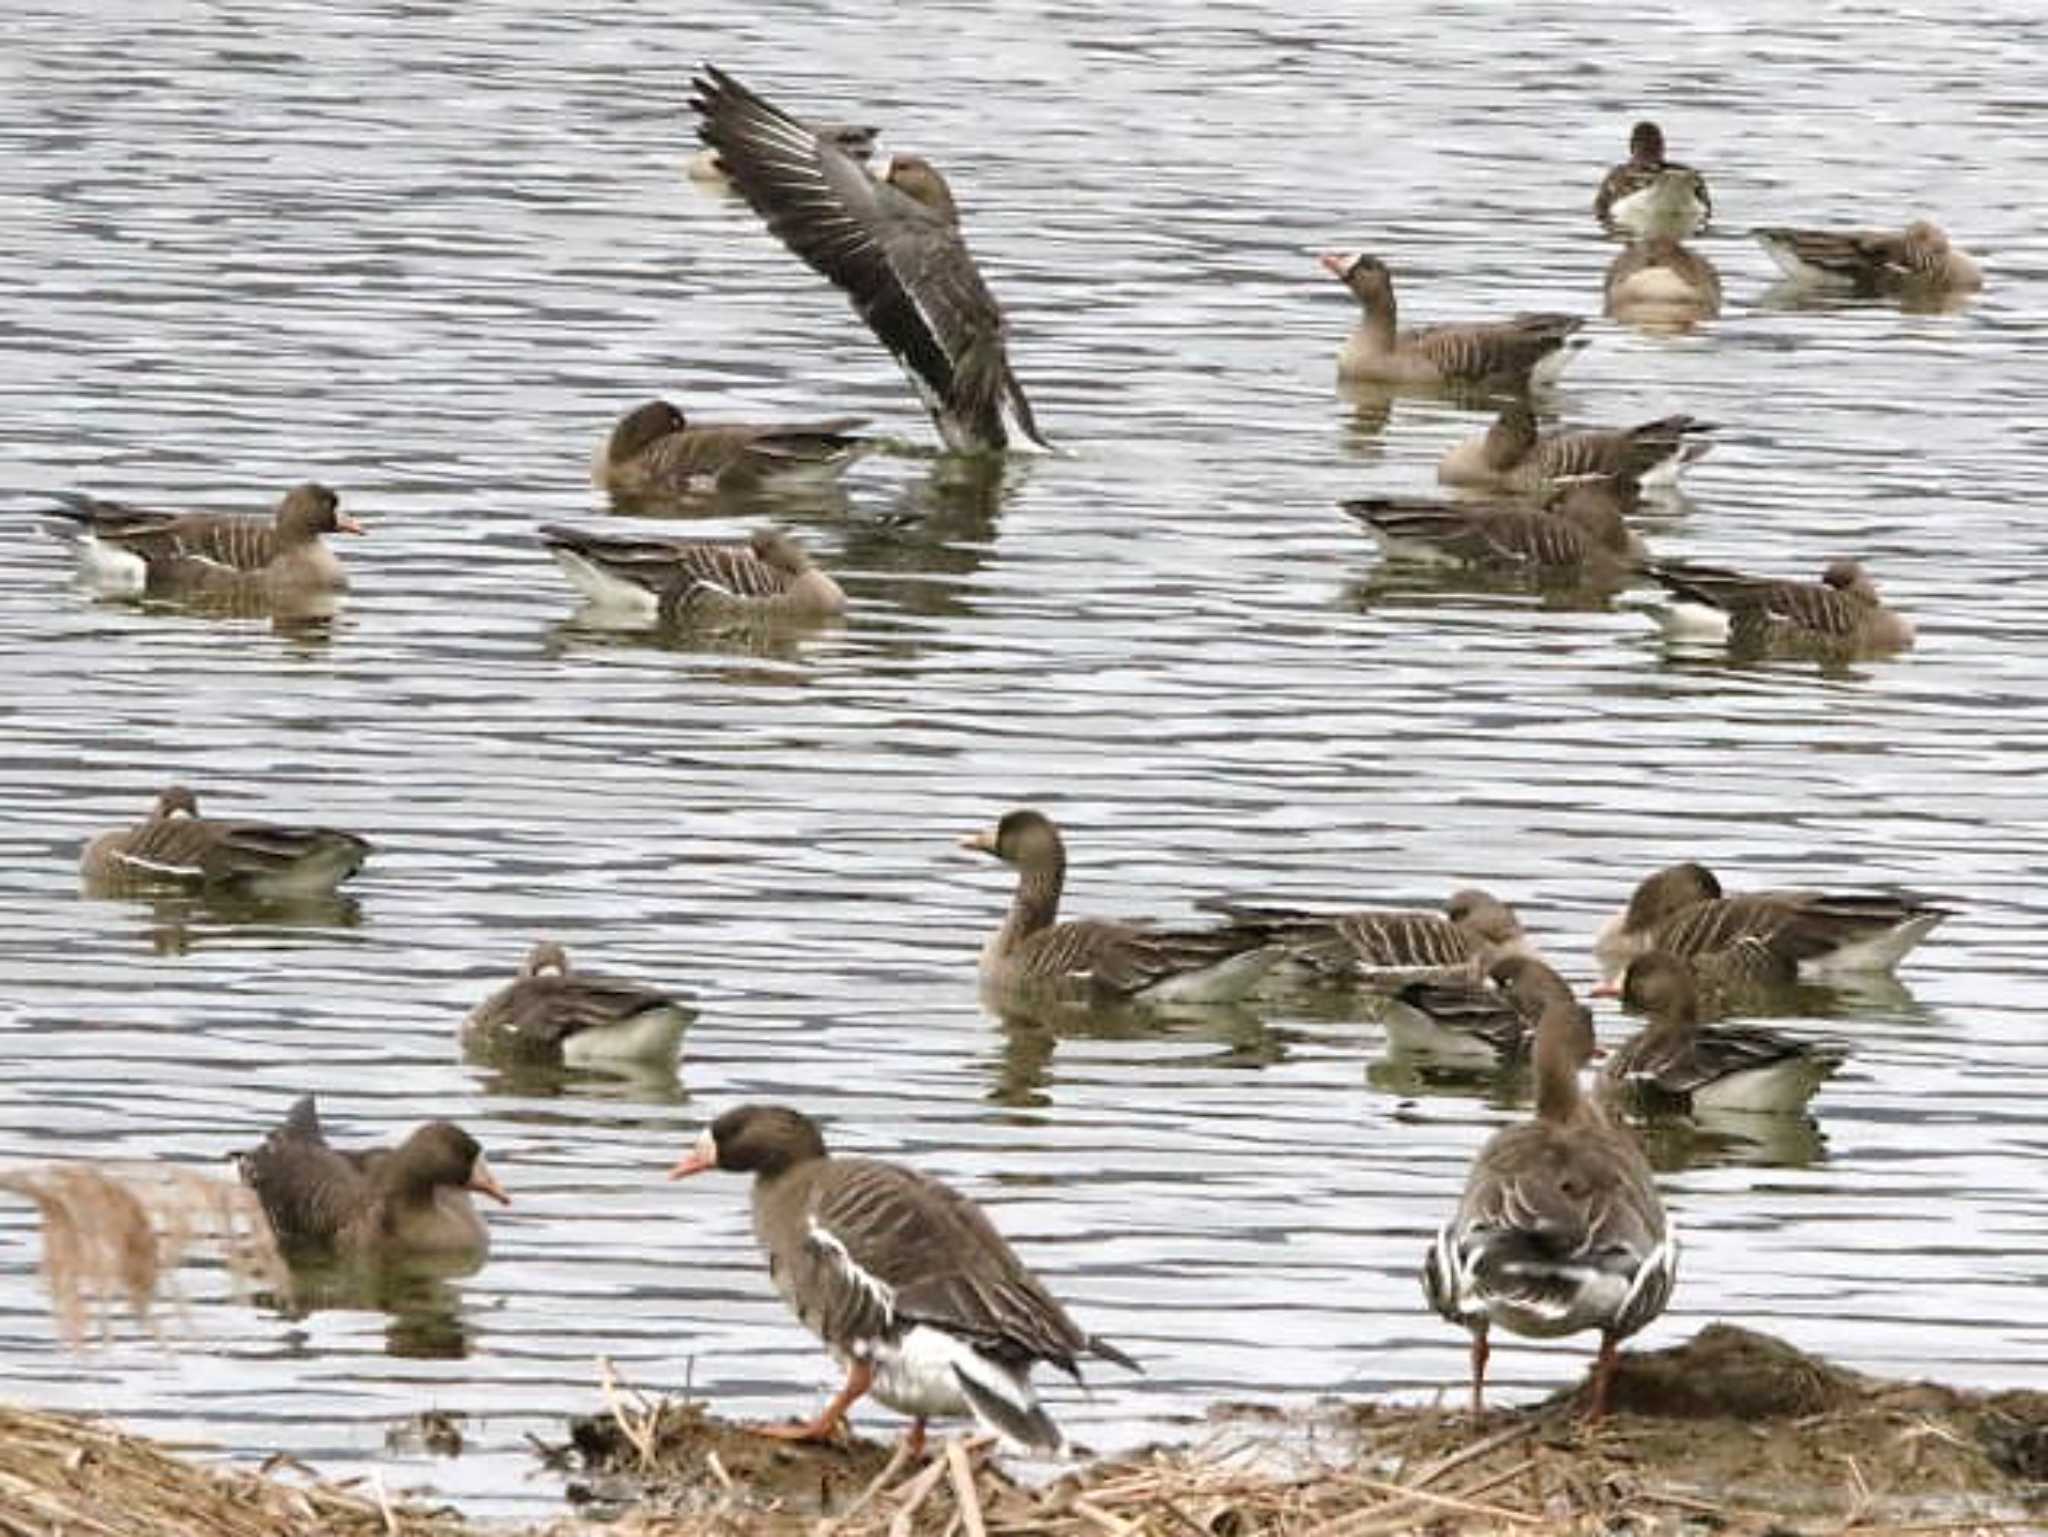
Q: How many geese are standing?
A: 2